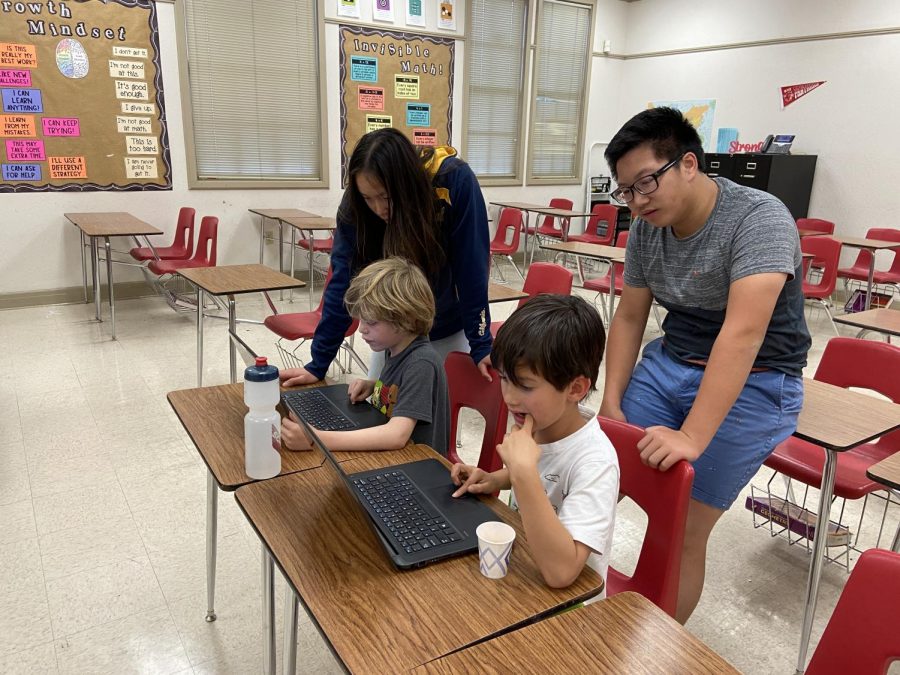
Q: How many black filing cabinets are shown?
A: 2